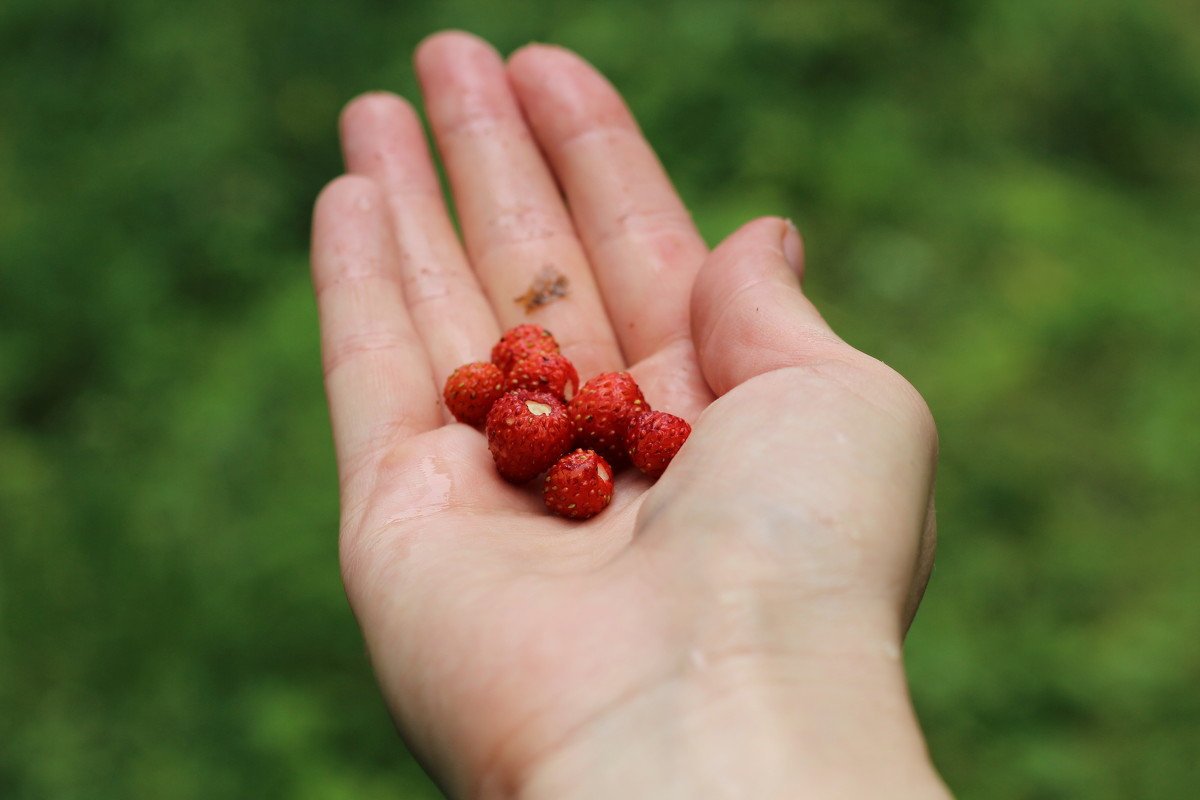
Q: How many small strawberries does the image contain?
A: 7